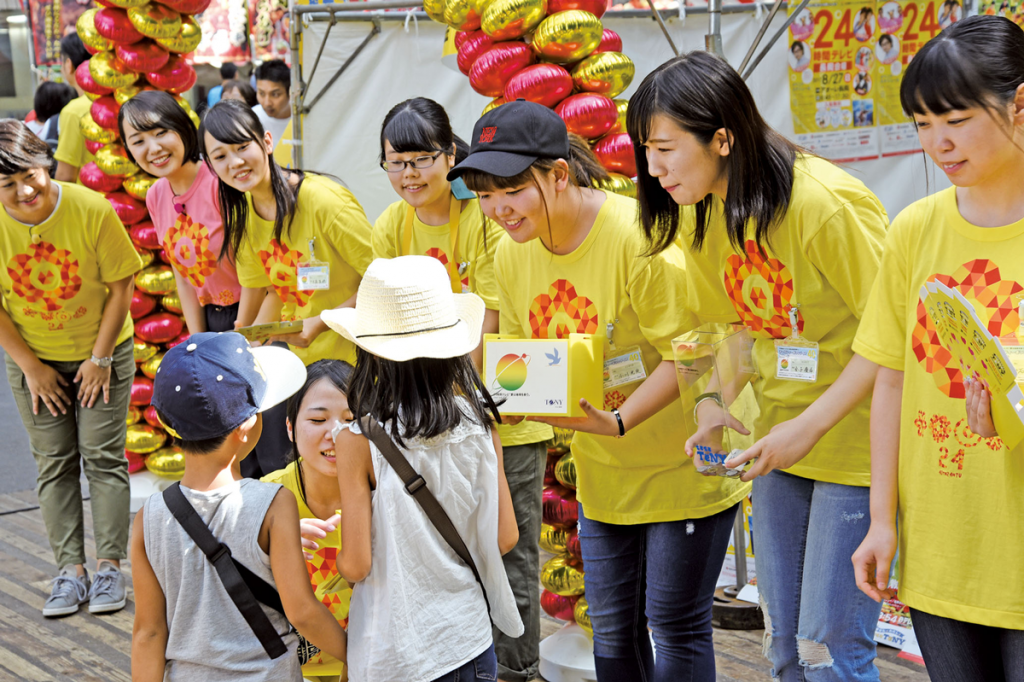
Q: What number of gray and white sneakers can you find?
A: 2